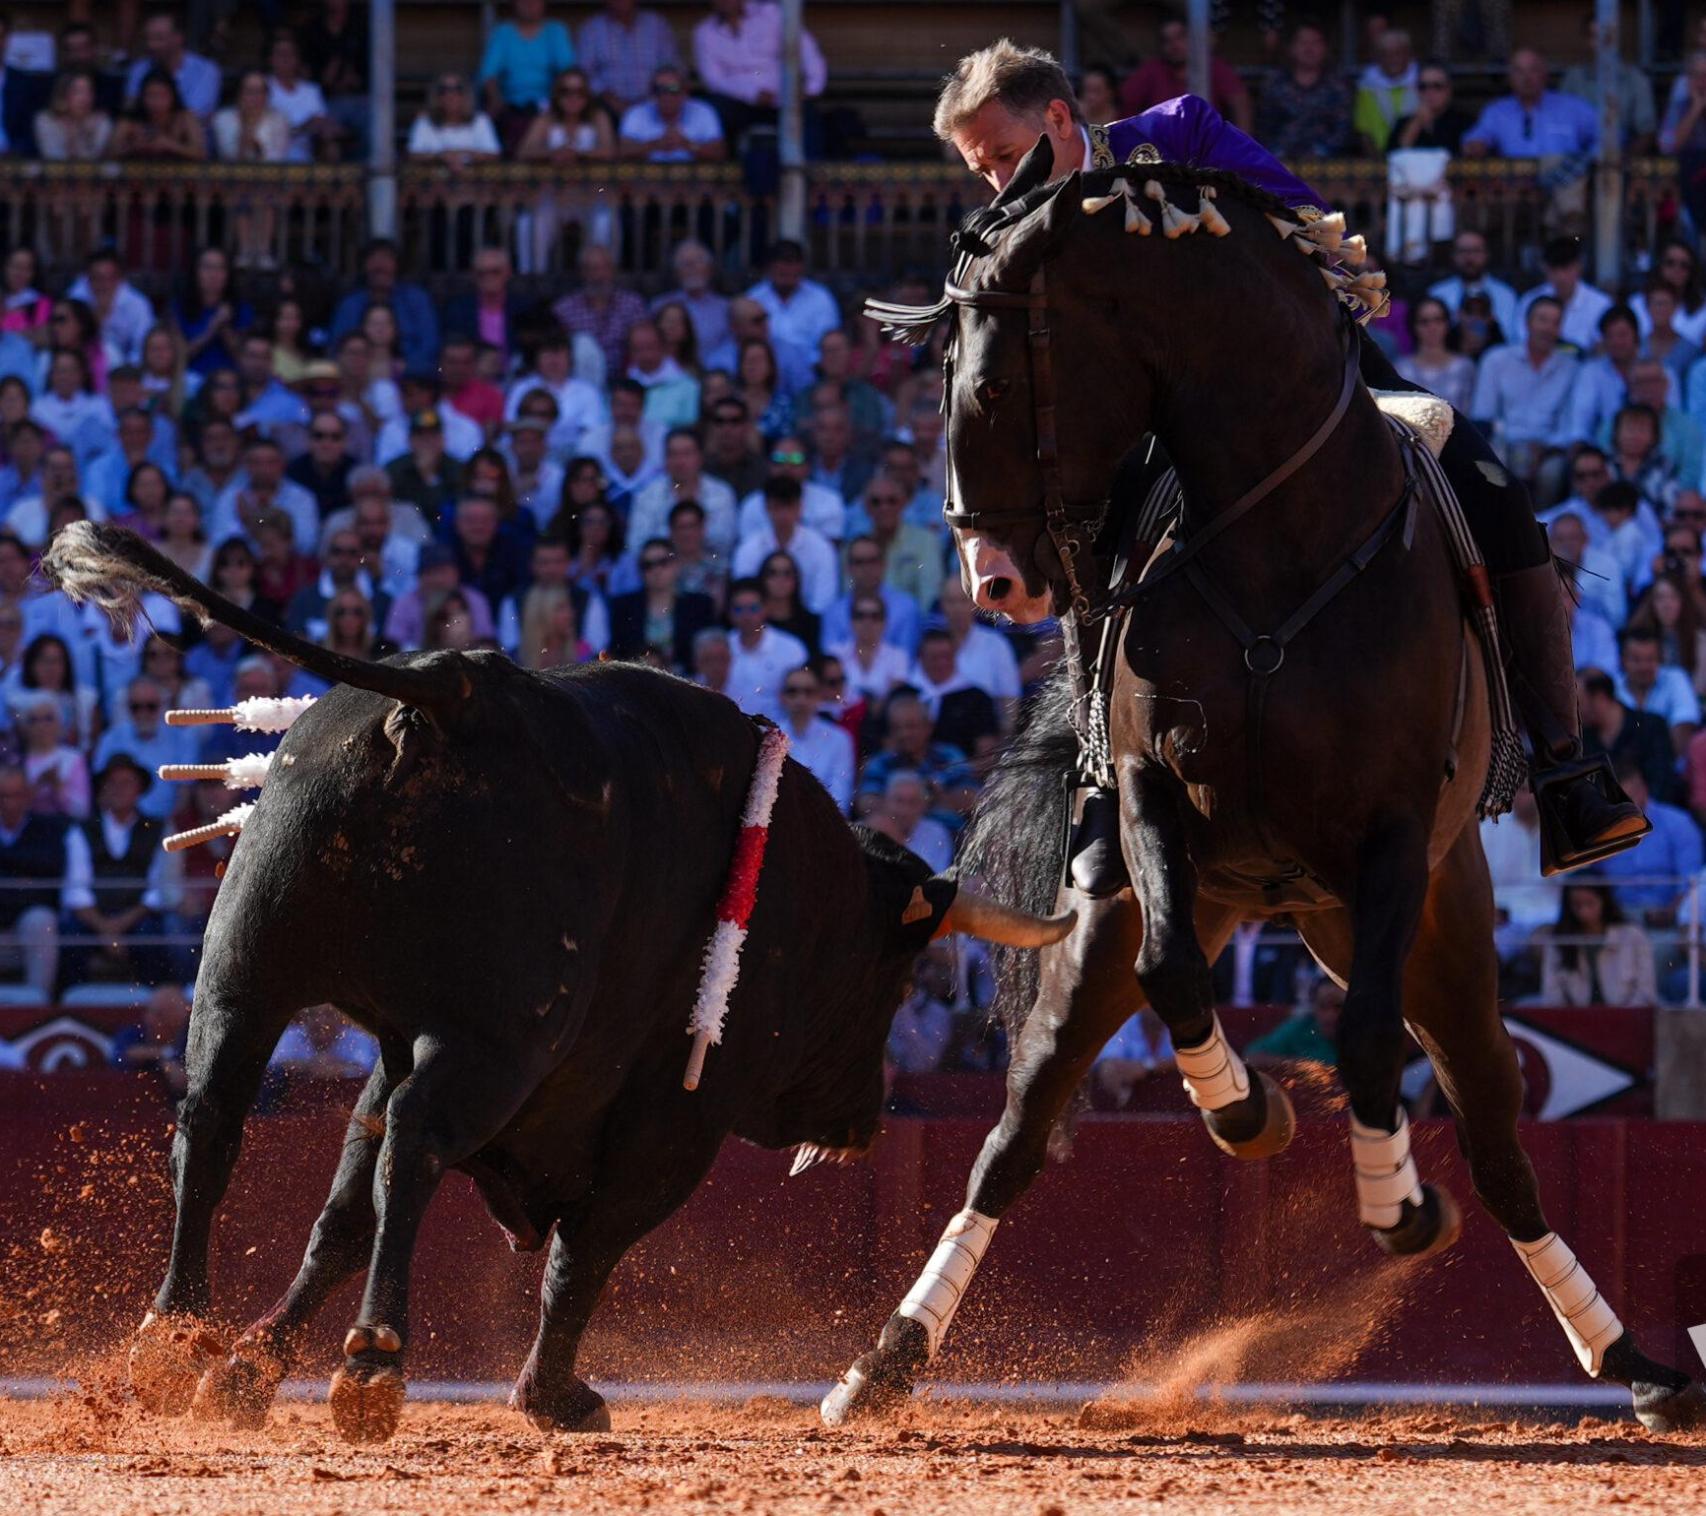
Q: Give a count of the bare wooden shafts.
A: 4